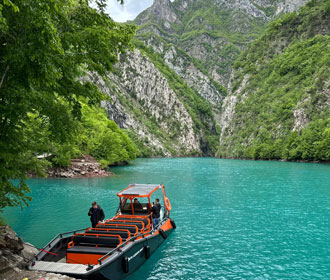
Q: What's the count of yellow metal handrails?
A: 0